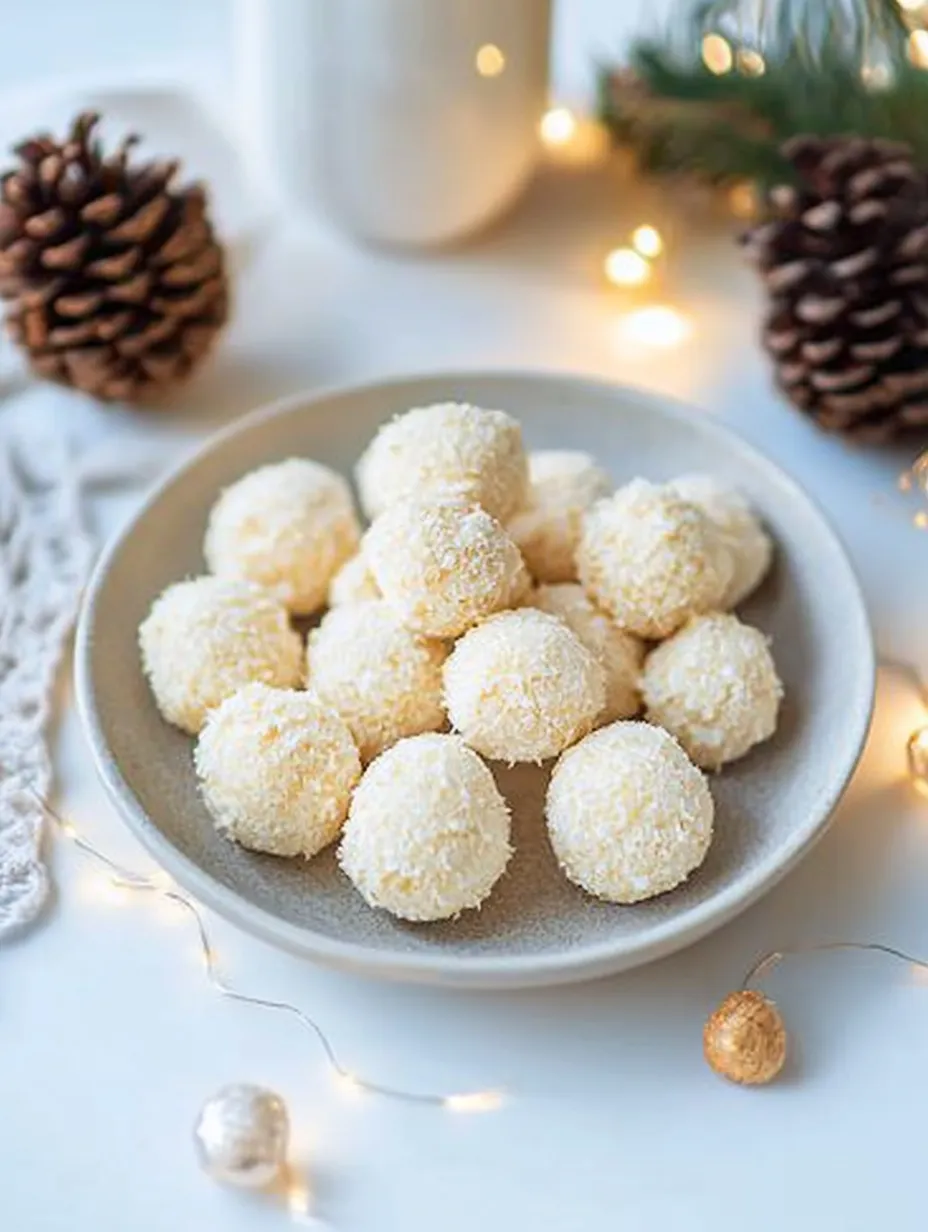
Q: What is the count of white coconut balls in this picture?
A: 15